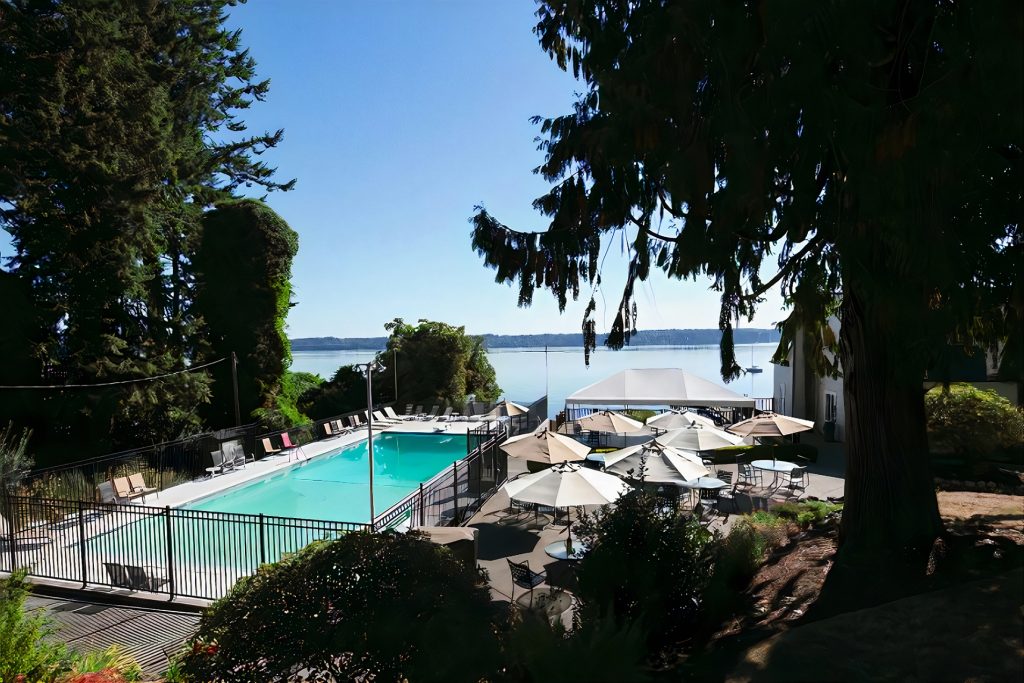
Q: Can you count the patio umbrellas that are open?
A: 8